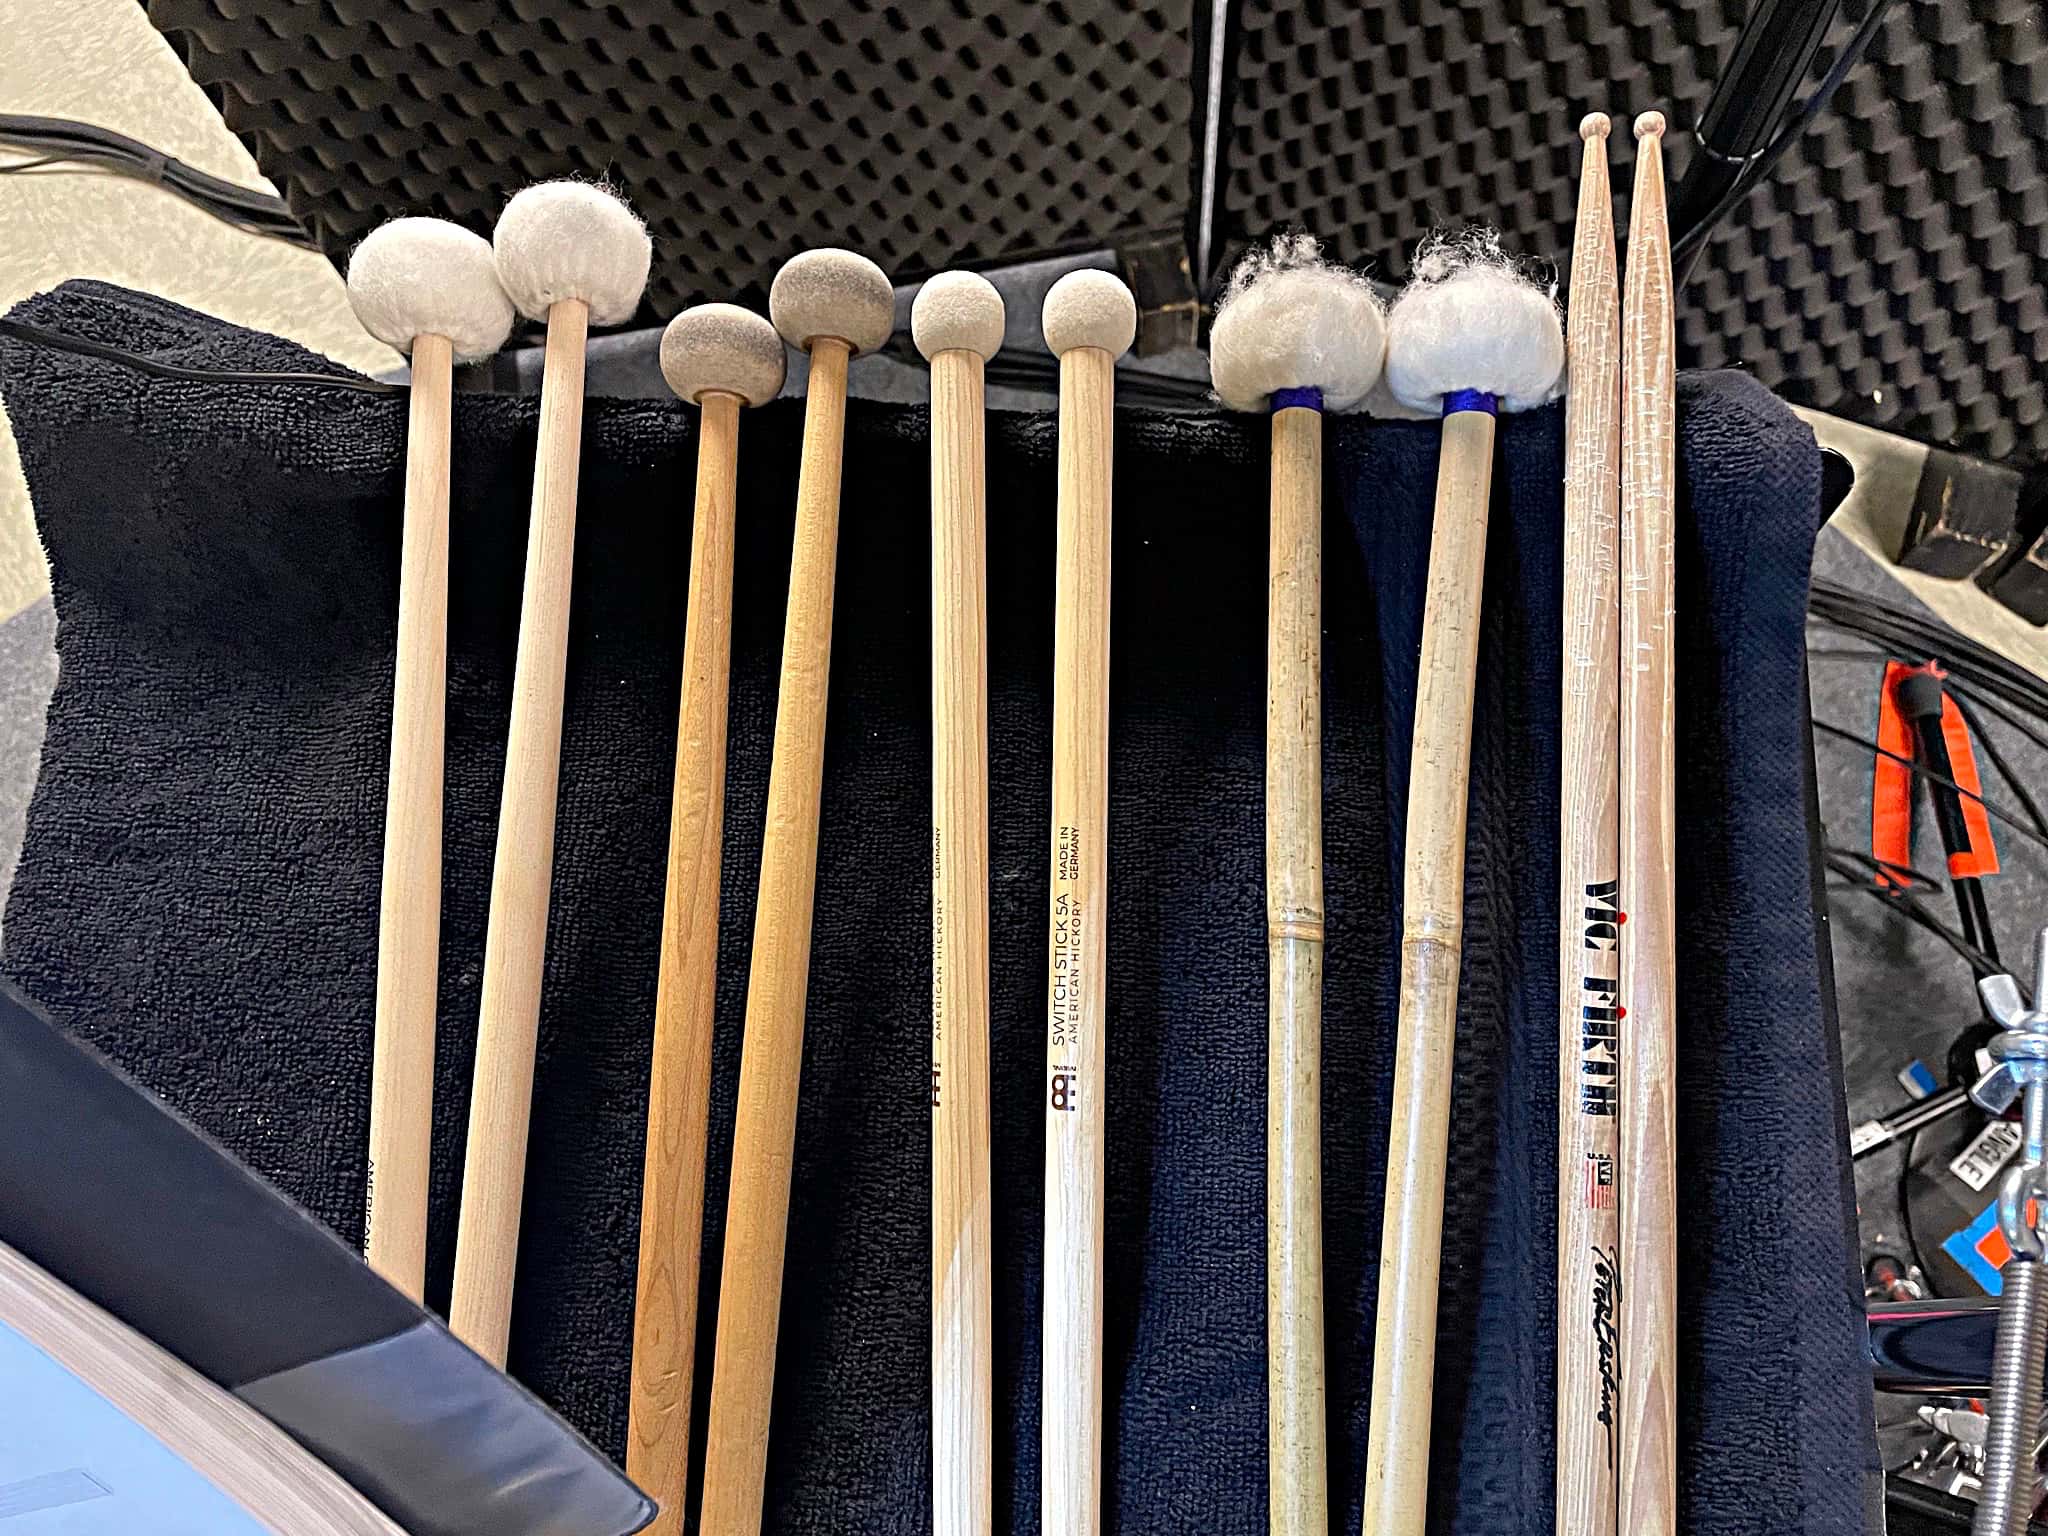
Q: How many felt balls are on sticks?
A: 8